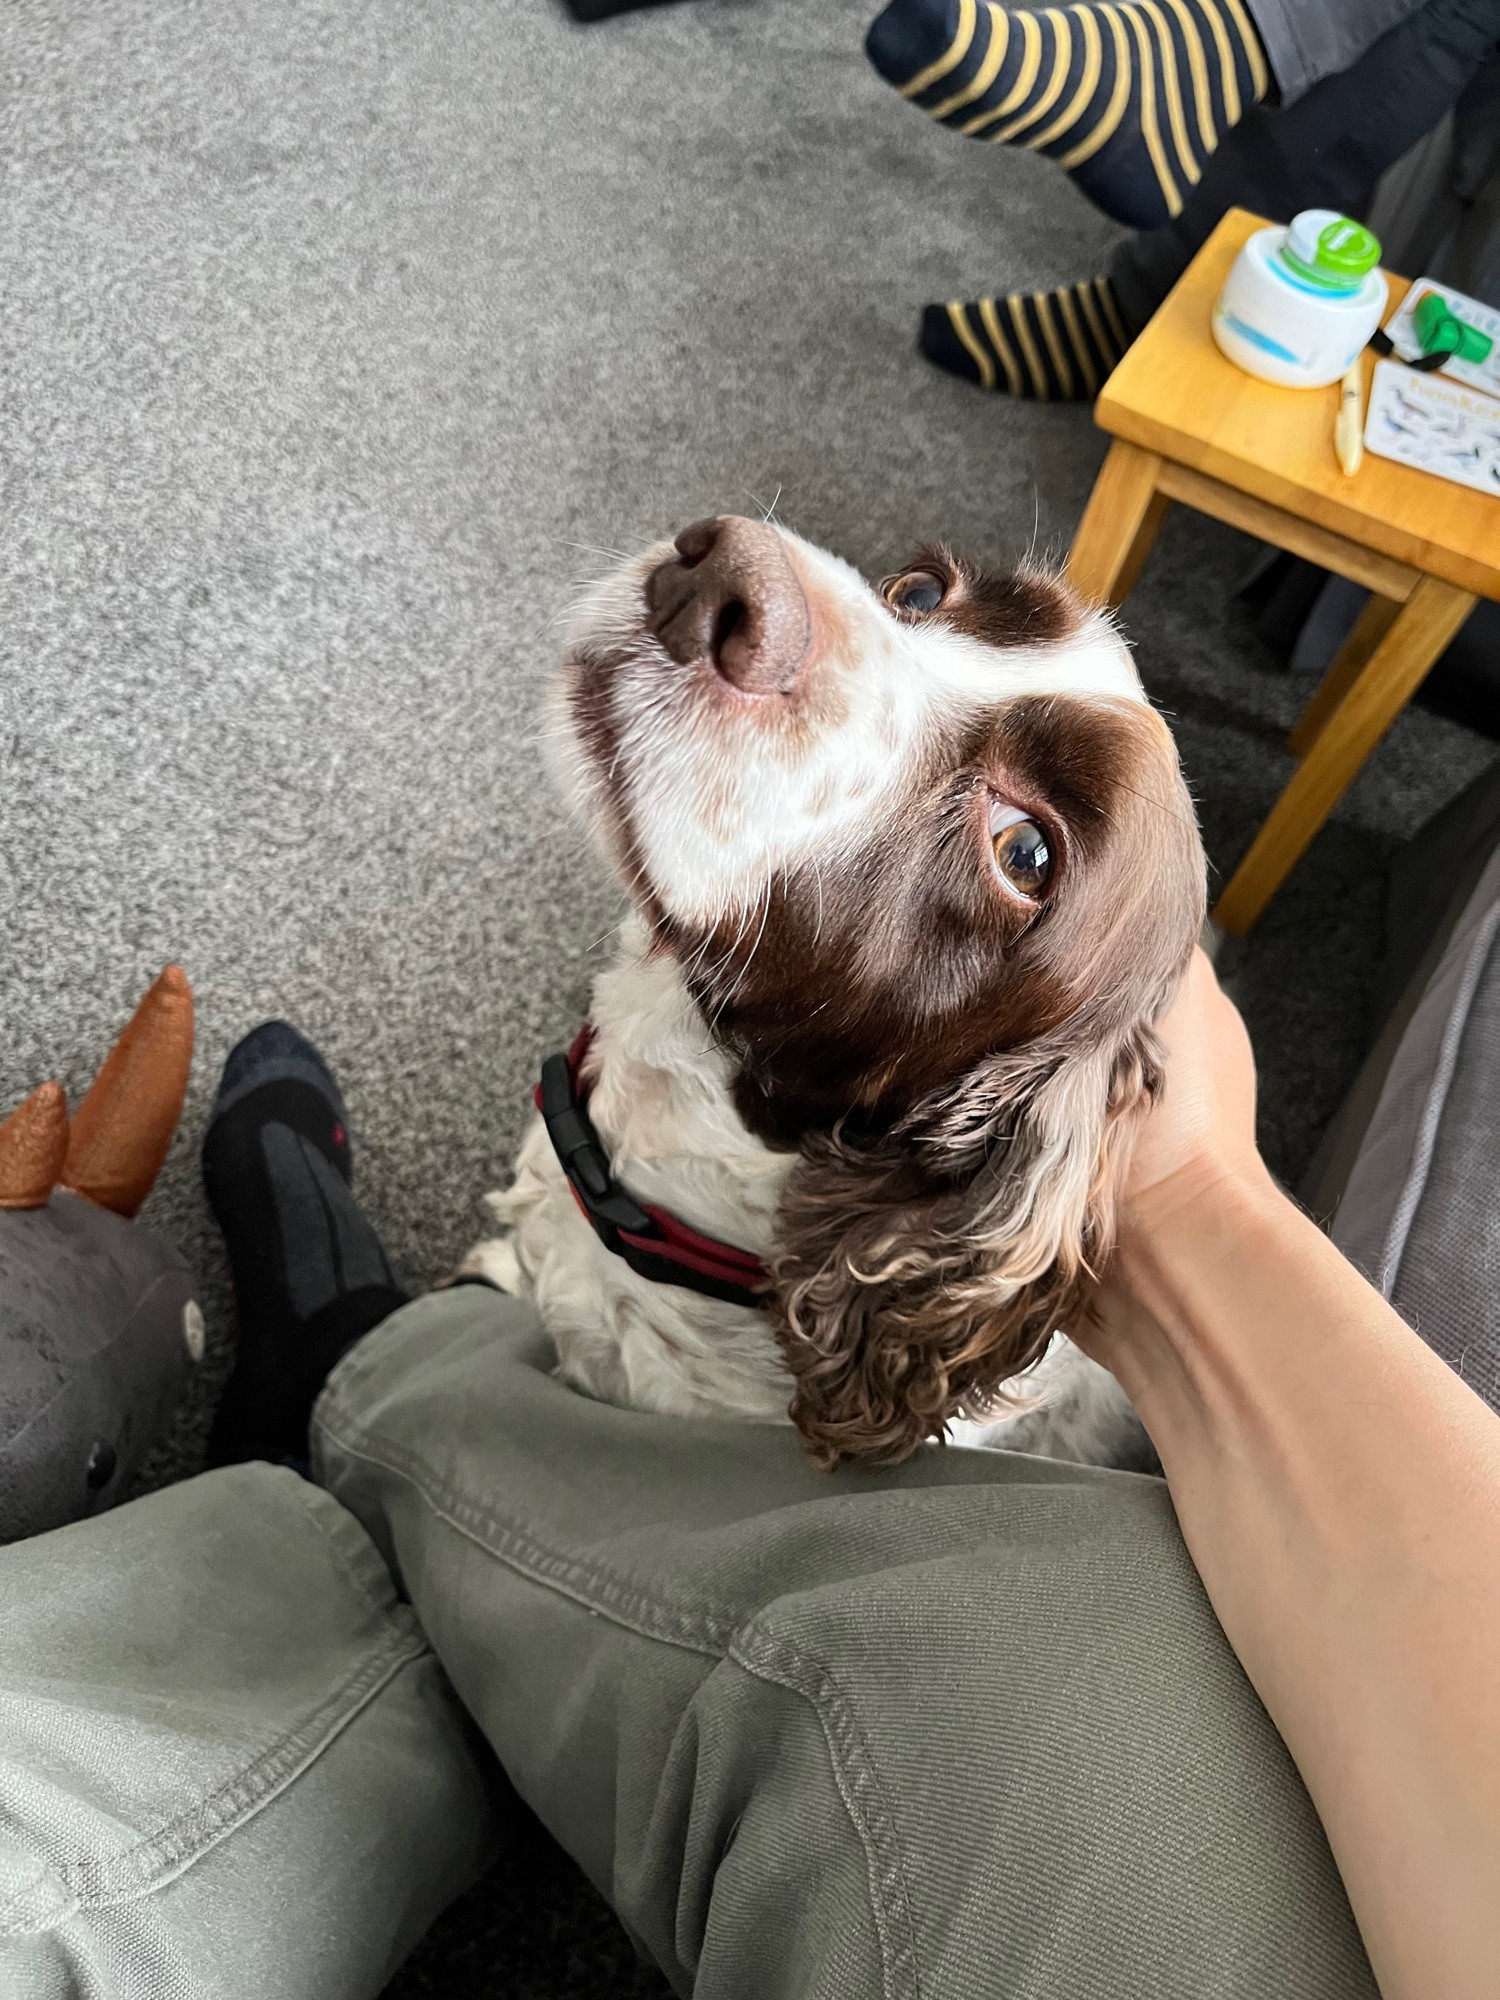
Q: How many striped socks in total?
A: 2